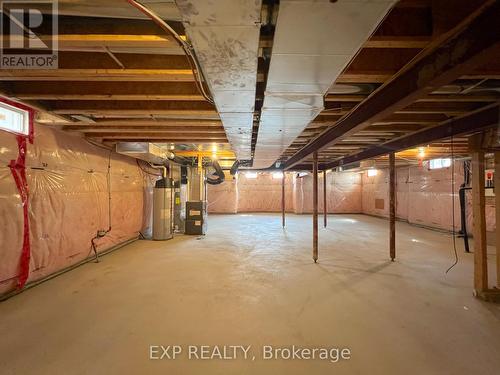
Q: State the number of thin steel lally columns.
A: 4